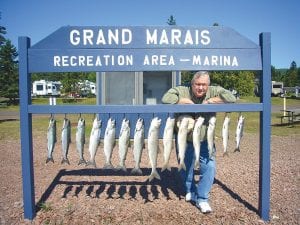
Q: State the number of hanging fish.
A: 14